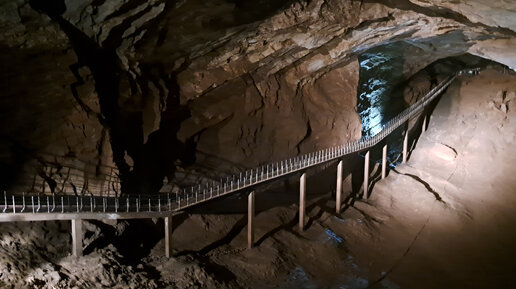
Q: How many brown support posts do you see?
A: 9